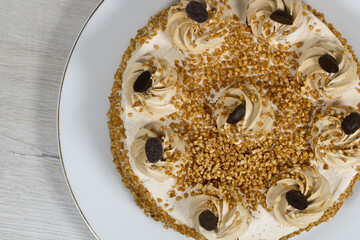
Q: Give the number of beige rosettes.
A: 9